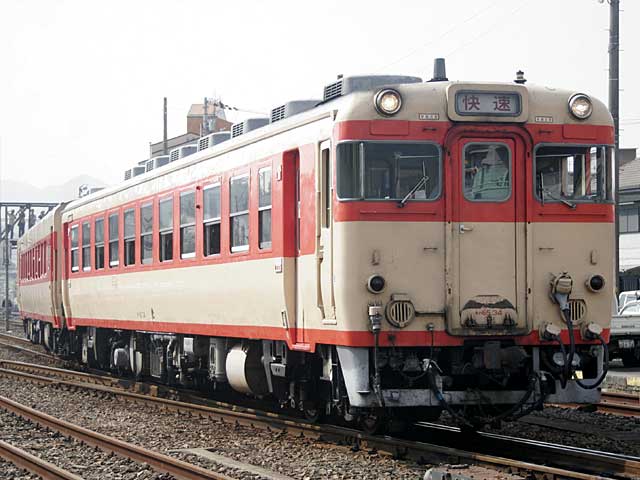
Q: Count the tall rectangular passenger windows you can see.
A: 11